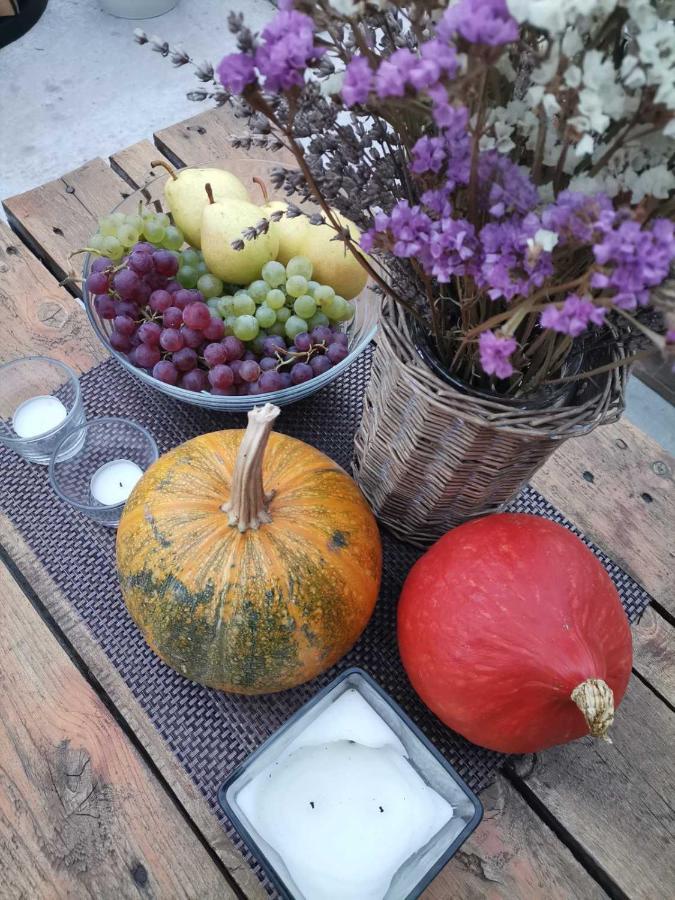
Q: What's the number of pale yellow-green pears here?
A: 4